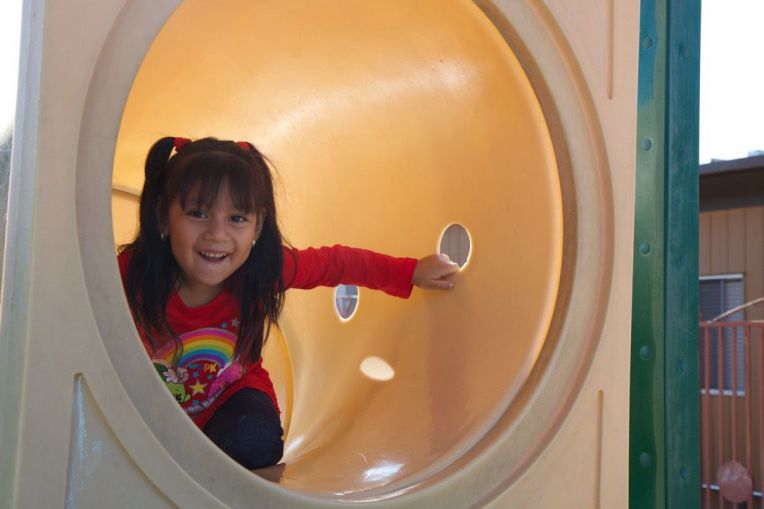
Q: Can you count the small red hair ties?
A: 2